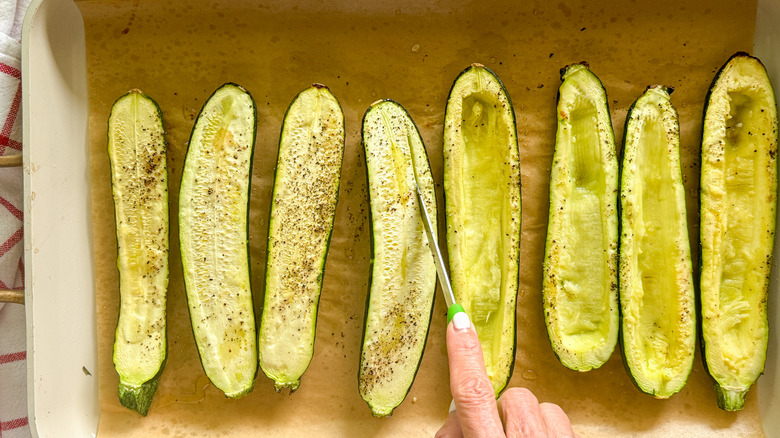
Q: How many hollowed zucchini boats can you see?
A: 4